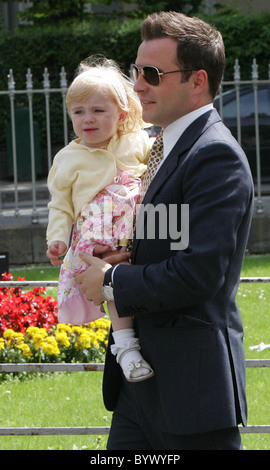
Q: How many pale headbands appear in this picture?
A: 1